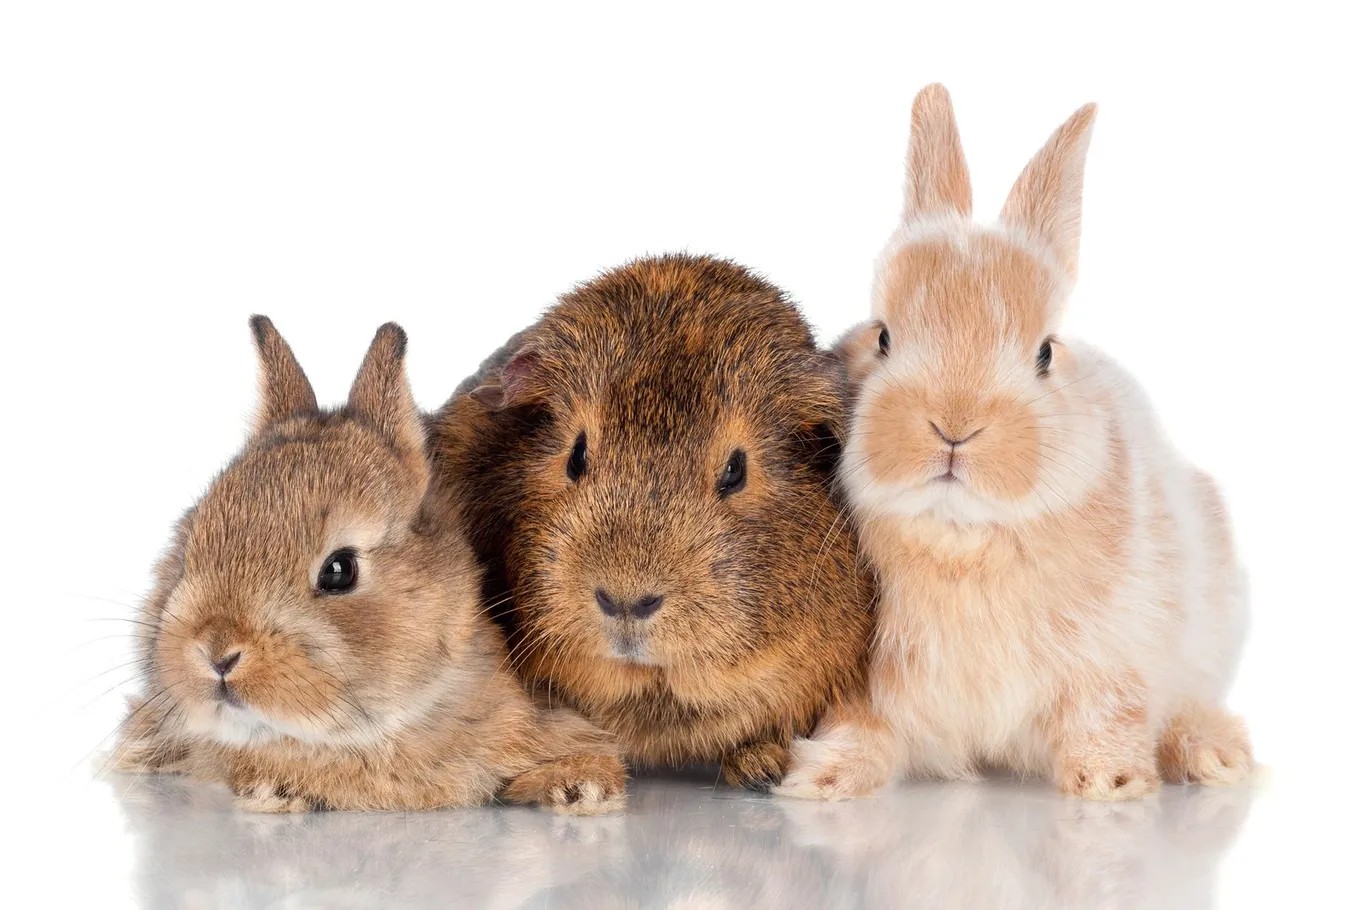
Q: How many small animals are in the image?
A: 3